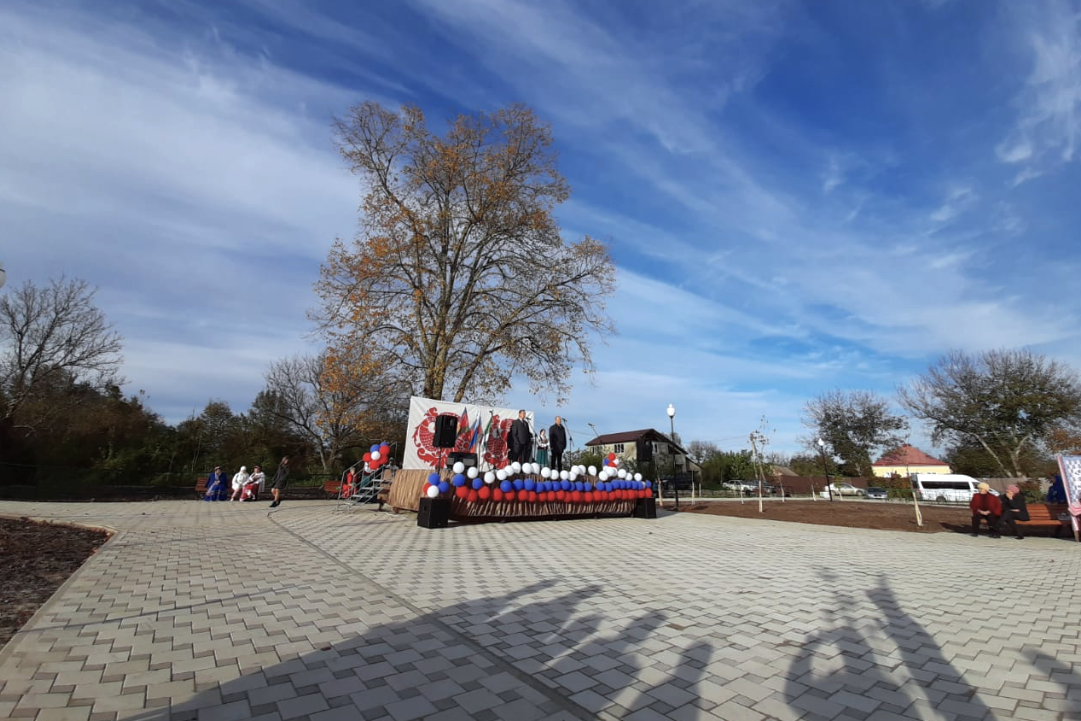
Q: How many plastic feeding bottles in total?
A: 0